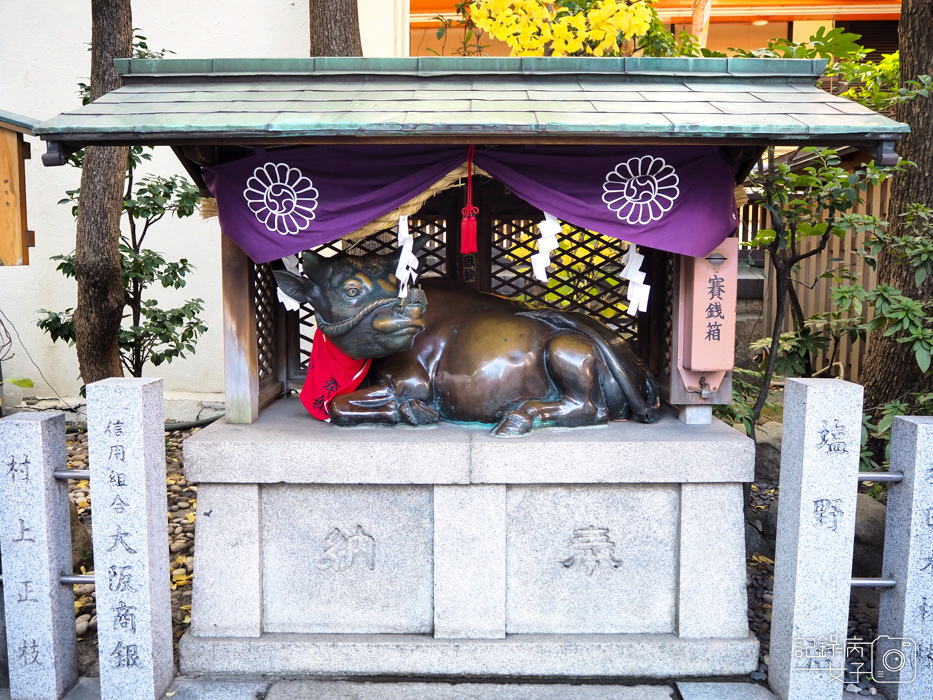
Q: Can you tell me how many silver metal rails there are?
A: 4